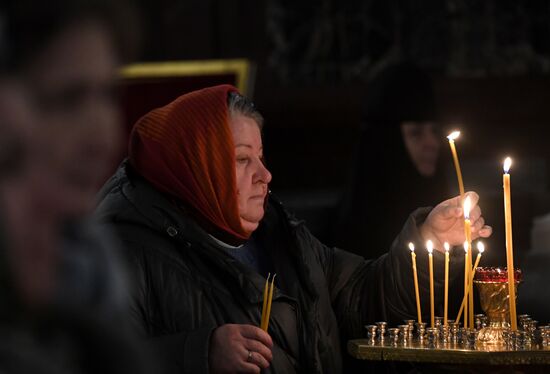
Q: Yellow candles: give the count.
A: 10